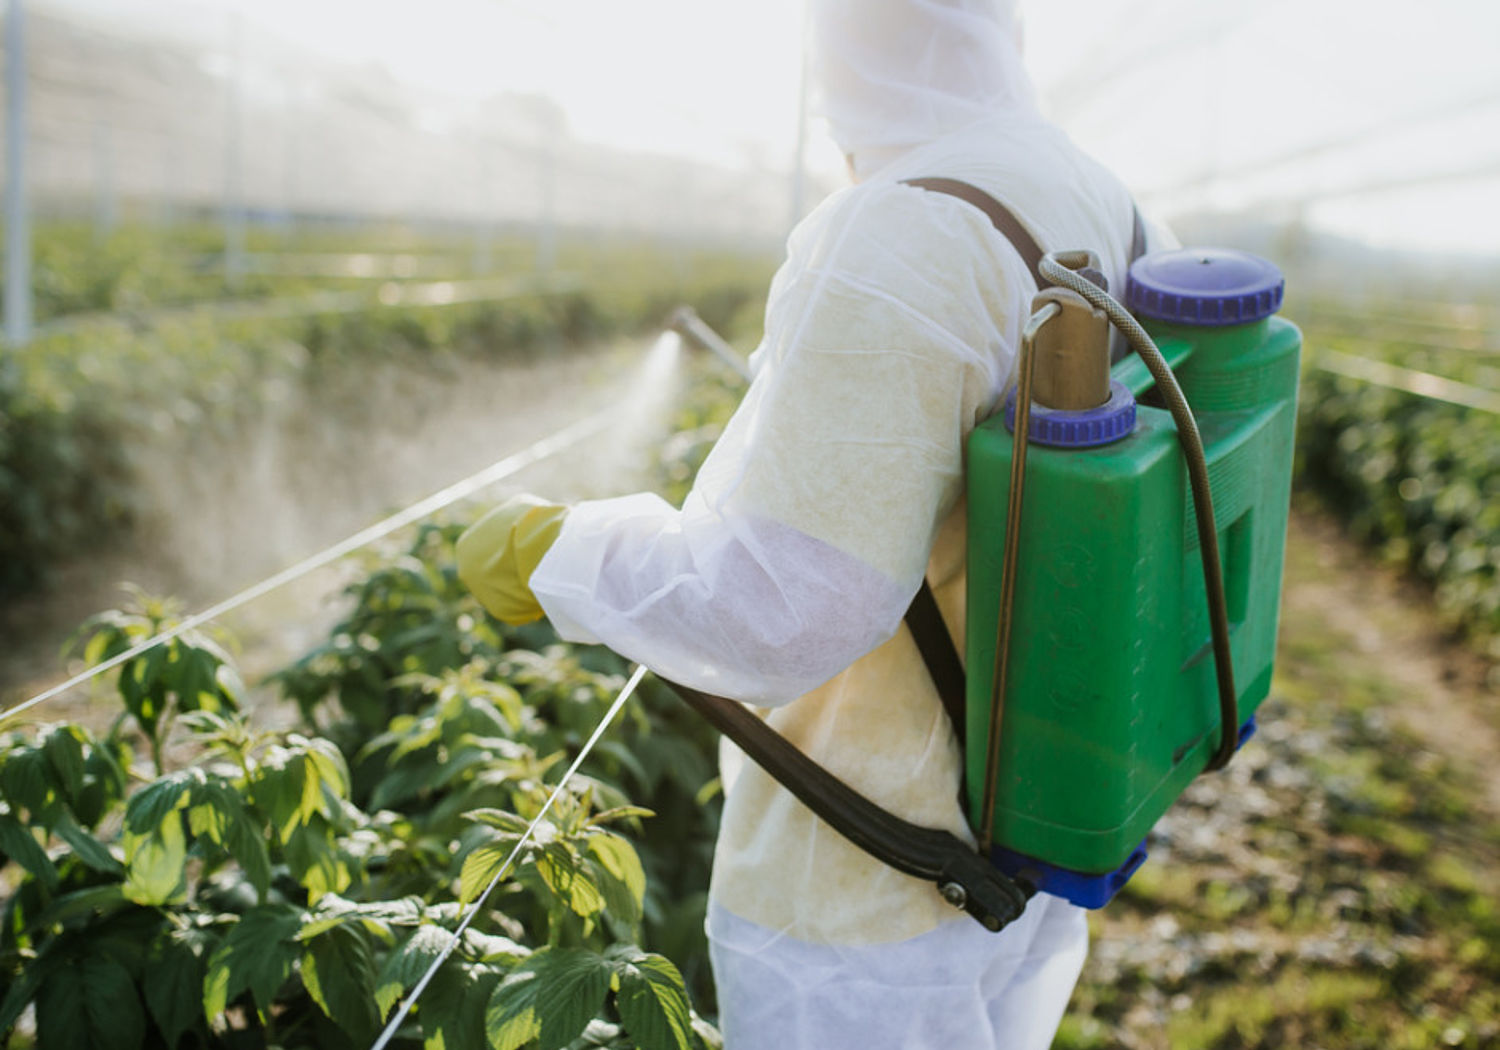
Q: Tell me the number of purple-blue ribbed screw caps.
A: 2